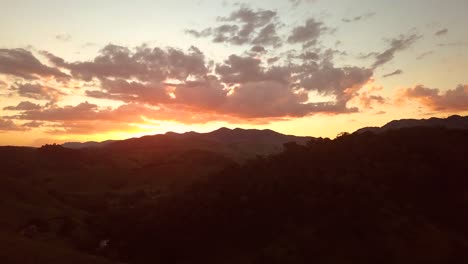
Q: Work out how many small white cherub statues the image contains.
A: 0